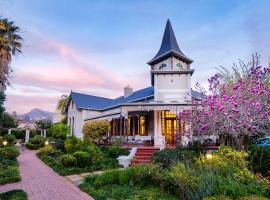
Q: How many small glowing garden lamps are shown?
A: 3